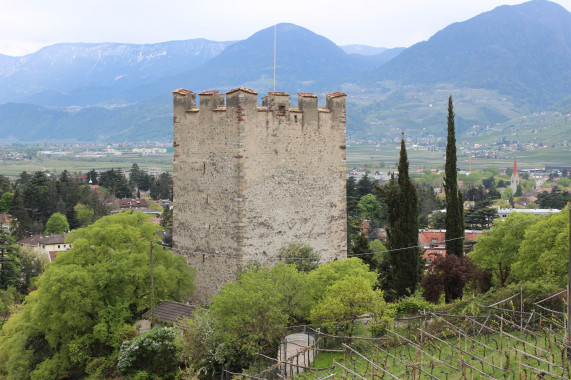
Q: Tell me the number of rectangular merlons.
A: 6